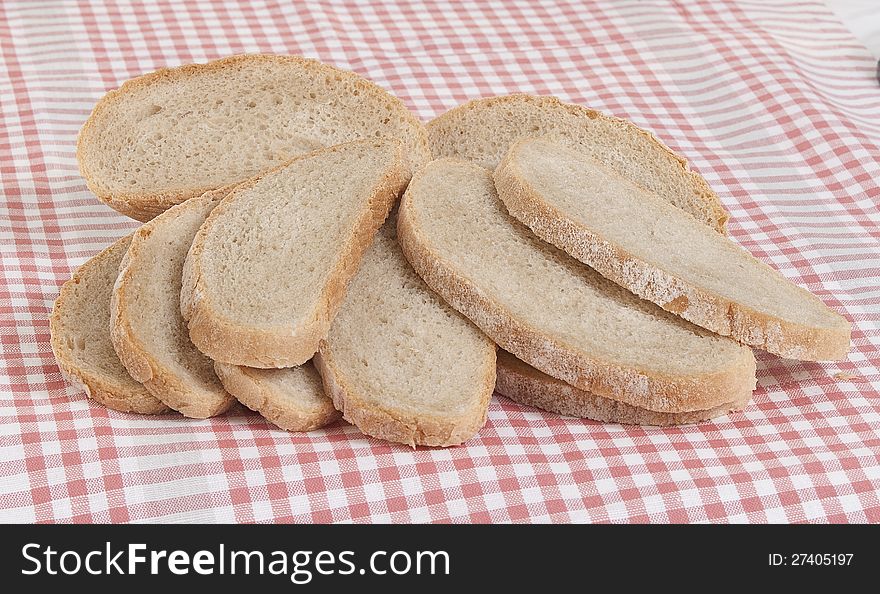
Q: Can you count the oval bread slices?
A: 10